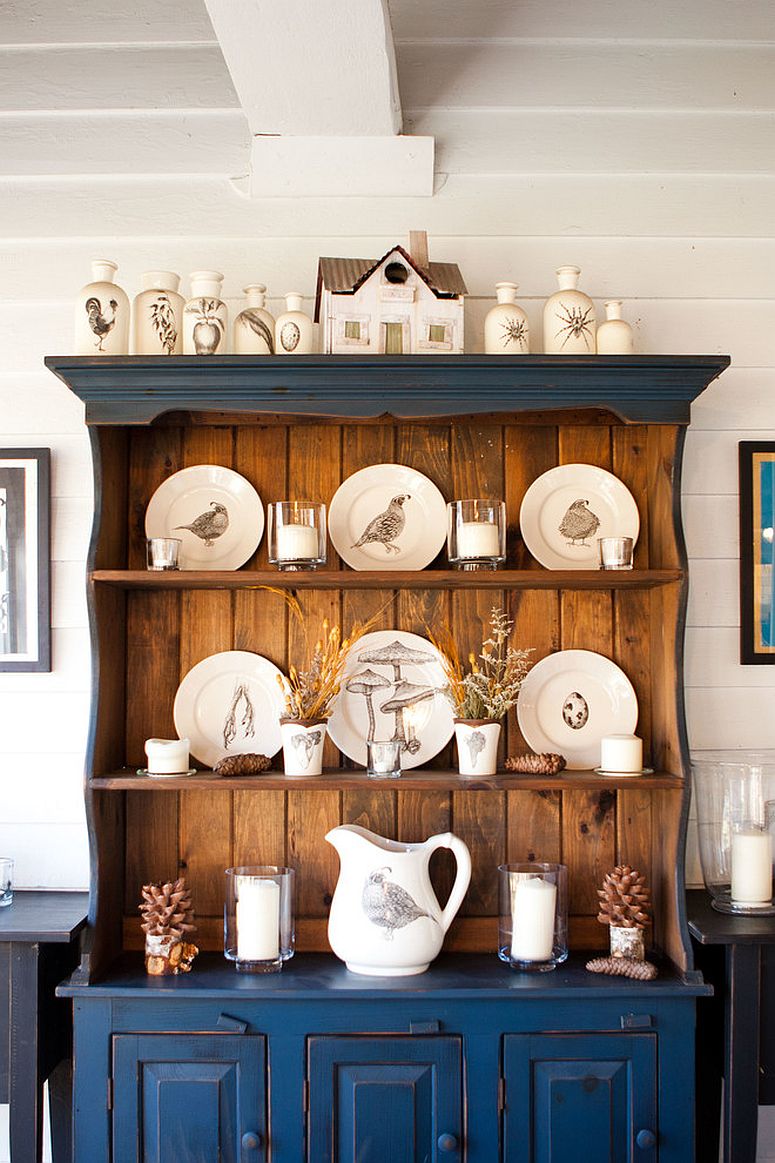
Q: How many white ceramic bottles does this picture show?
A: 8